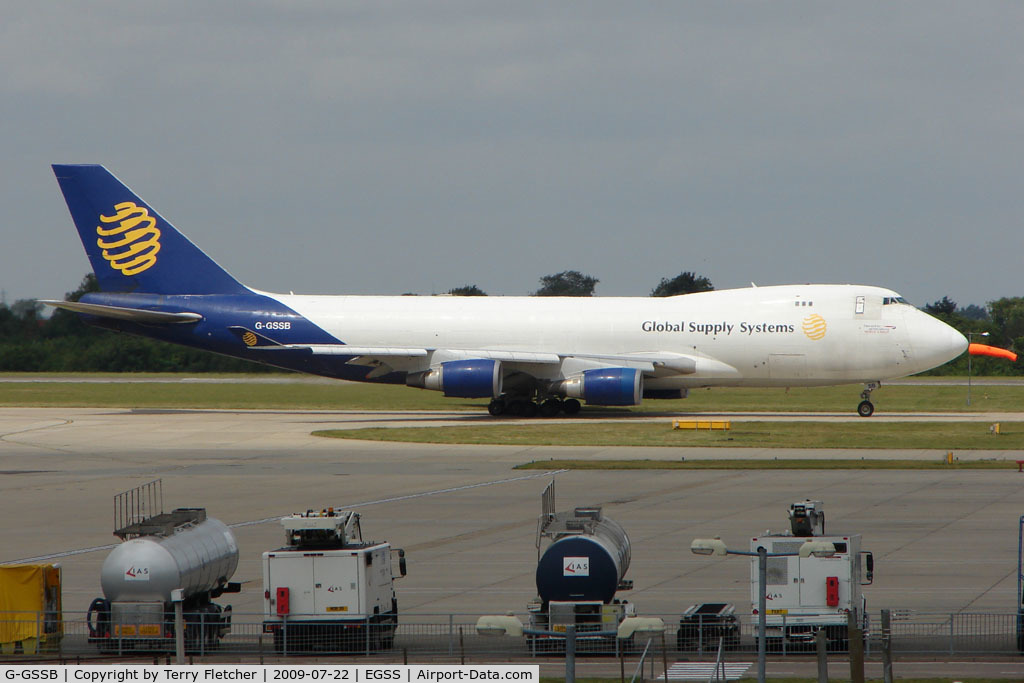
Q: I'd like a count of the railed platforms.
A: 2